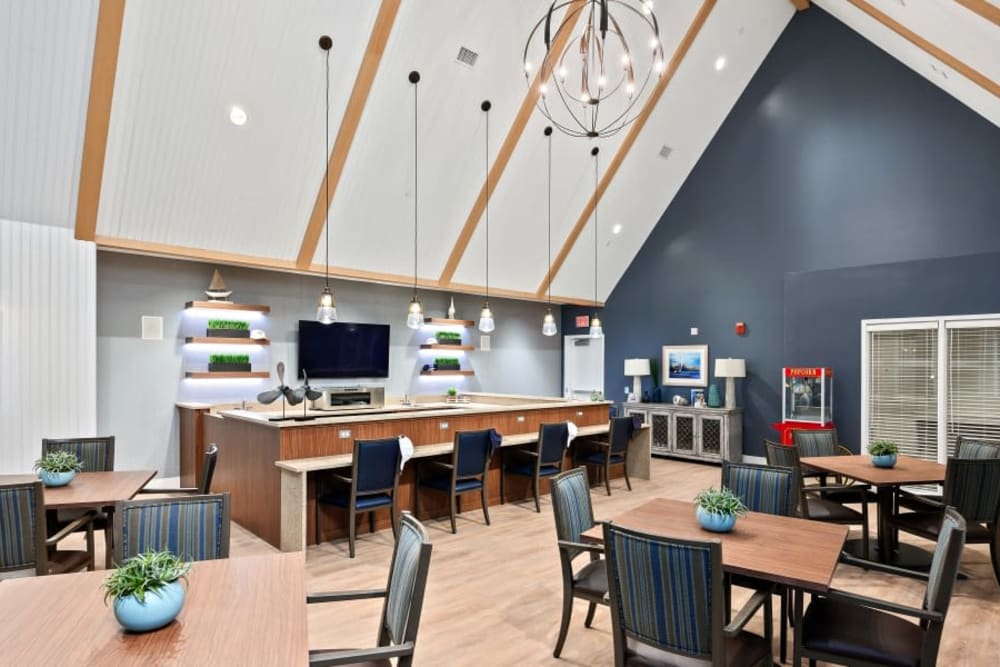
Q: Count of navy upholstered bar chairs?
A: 4